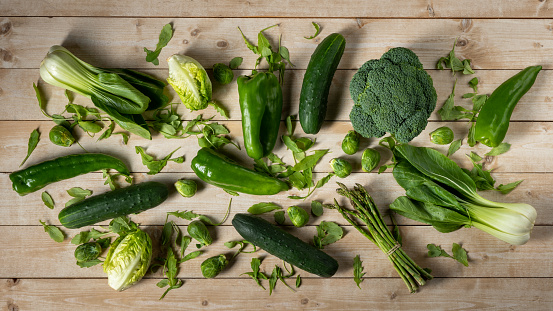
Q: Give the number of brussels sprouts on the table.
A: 11